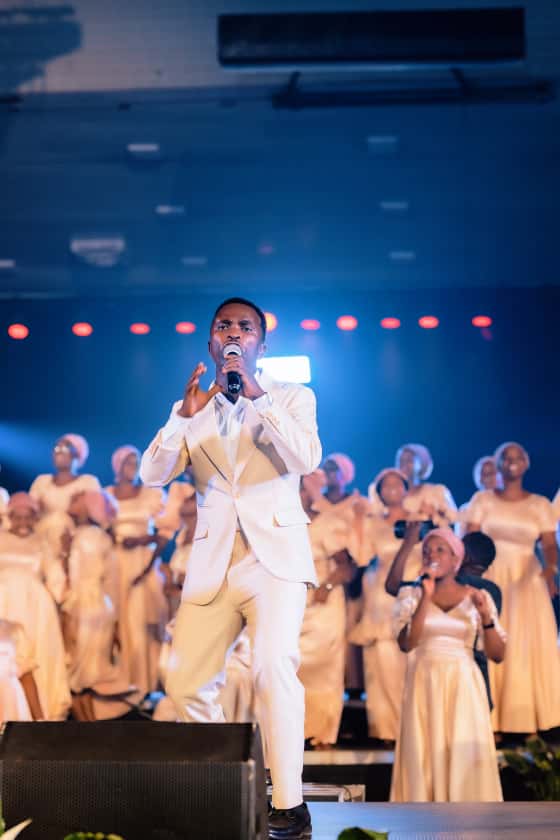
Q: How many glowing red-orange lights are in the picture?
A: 10